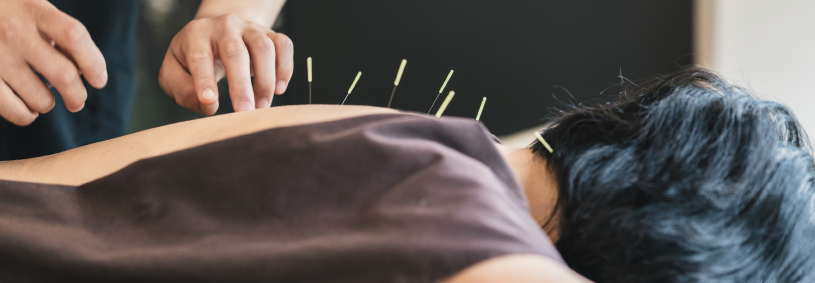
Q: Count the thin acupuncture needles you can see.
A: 7